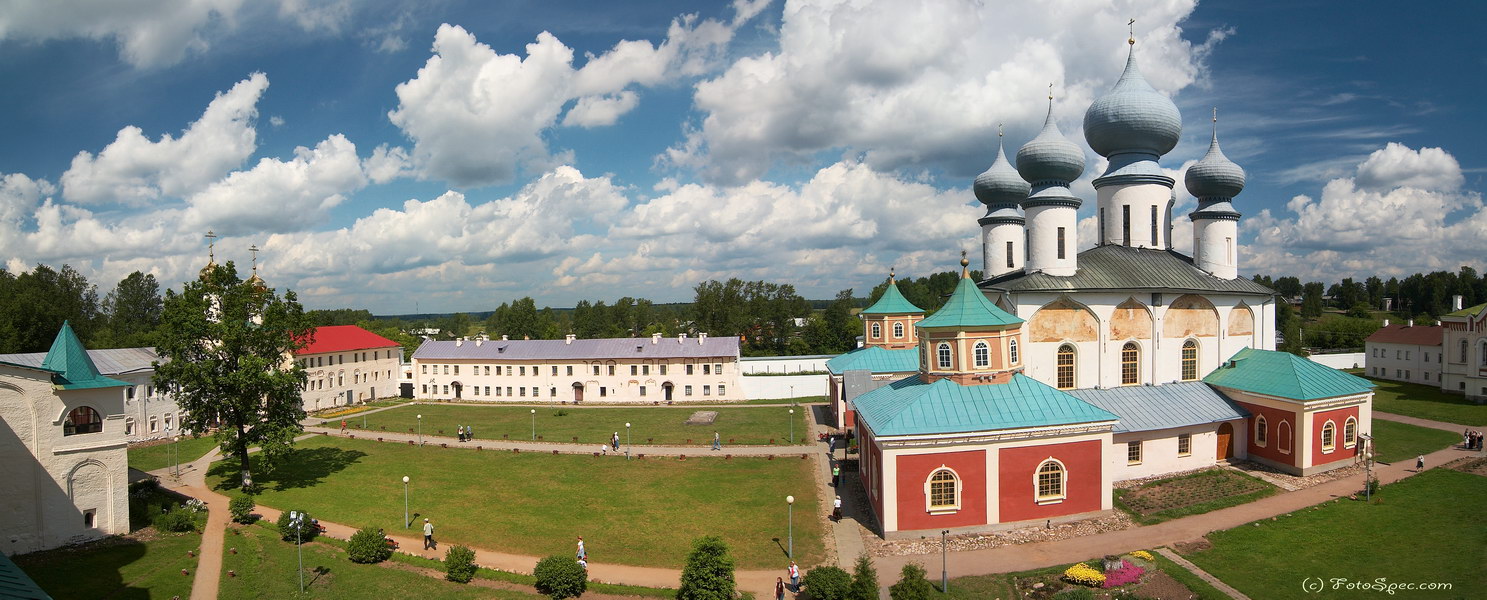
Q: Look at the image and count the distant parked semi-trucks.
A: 0